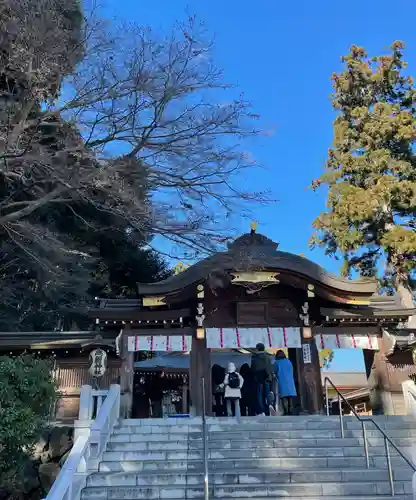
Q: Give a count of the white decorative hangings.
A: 3